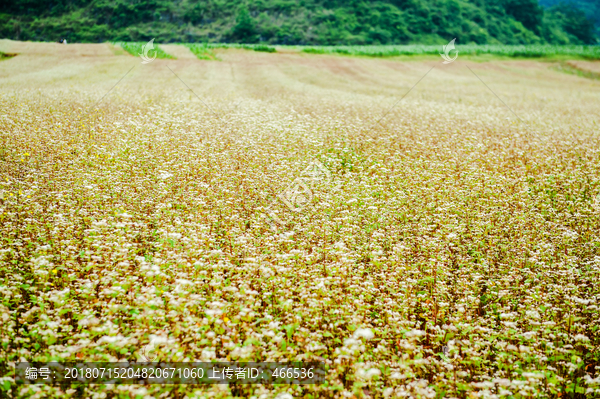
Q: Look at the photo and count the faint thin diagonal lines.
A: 4